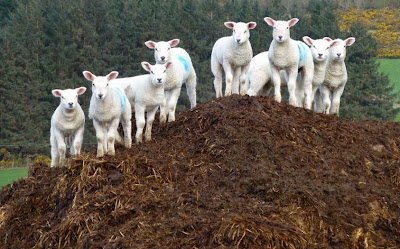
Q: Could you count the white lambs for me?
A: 8